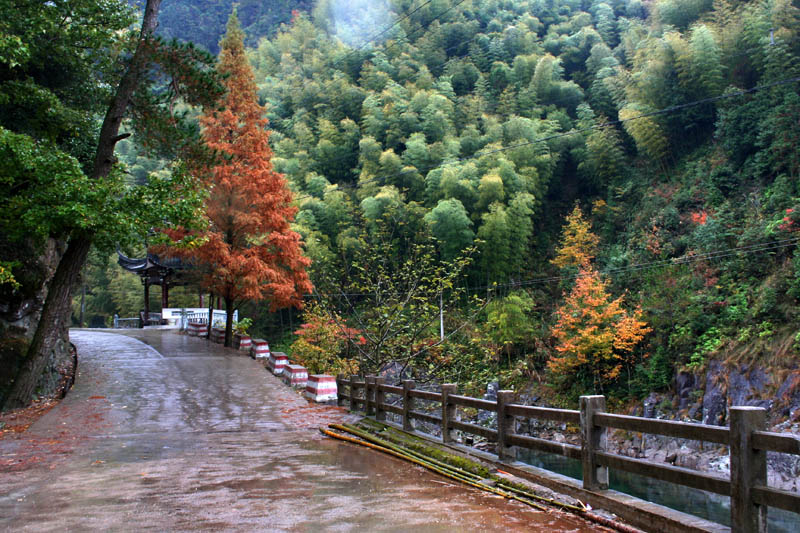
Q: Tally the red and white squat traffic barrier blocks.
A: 7